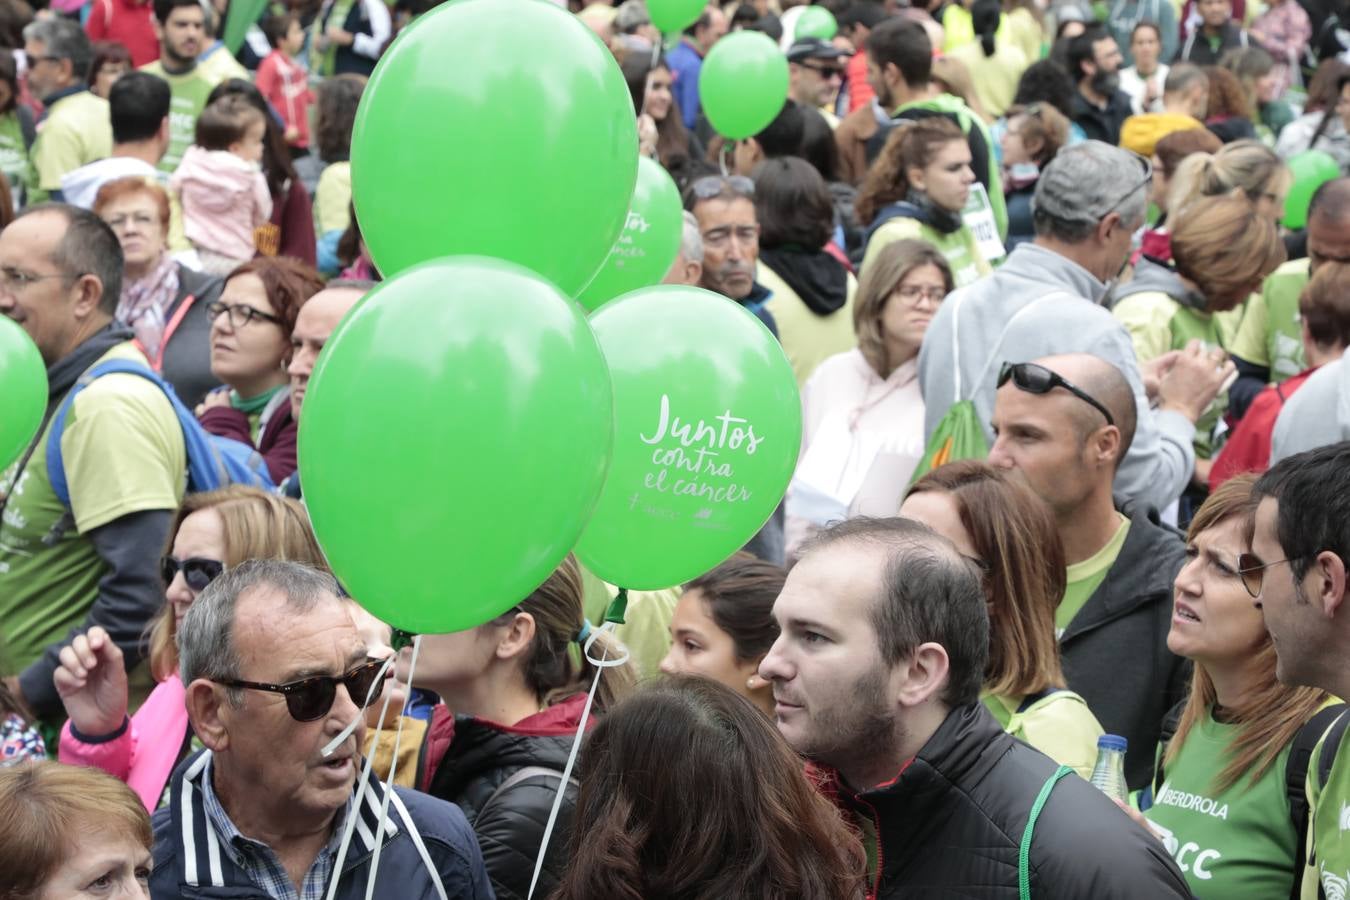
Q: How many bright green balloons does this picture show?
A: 9